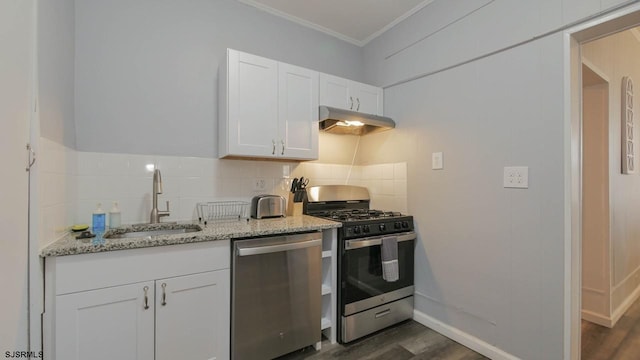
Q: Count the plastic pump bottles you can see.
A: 2